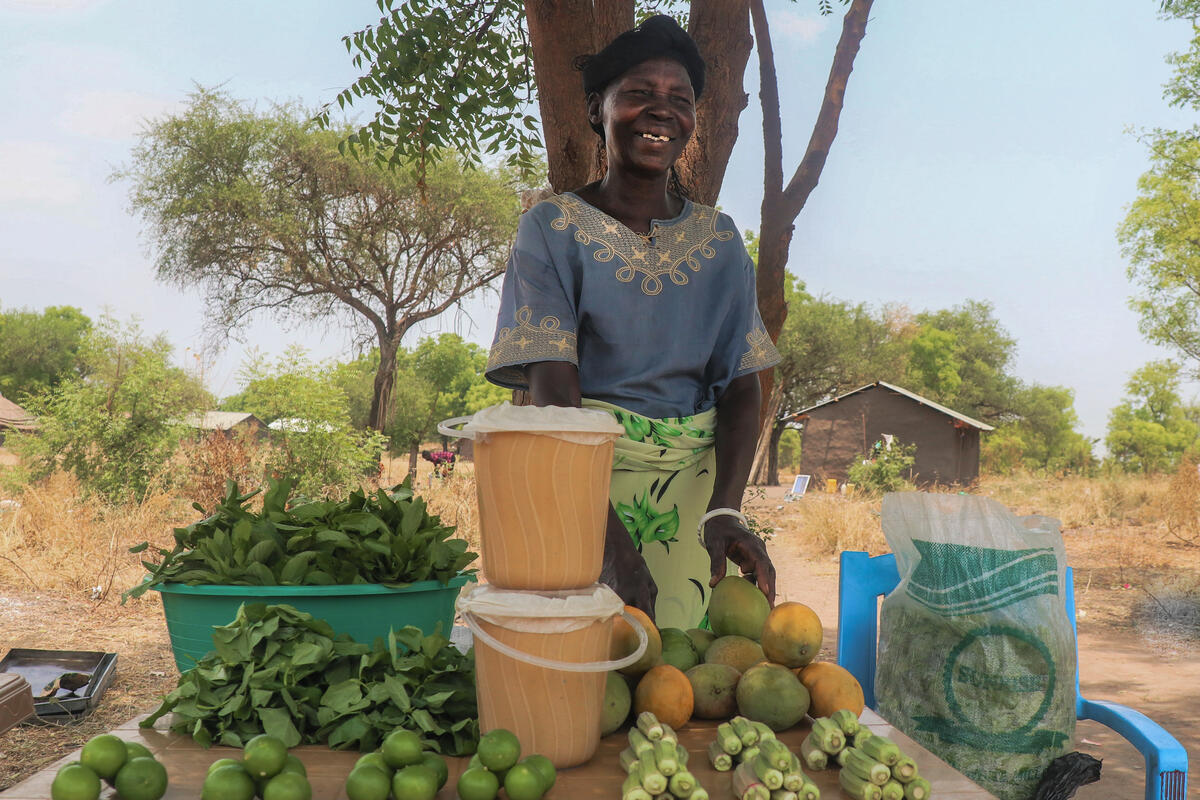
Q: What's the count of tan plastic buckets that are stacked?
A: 2